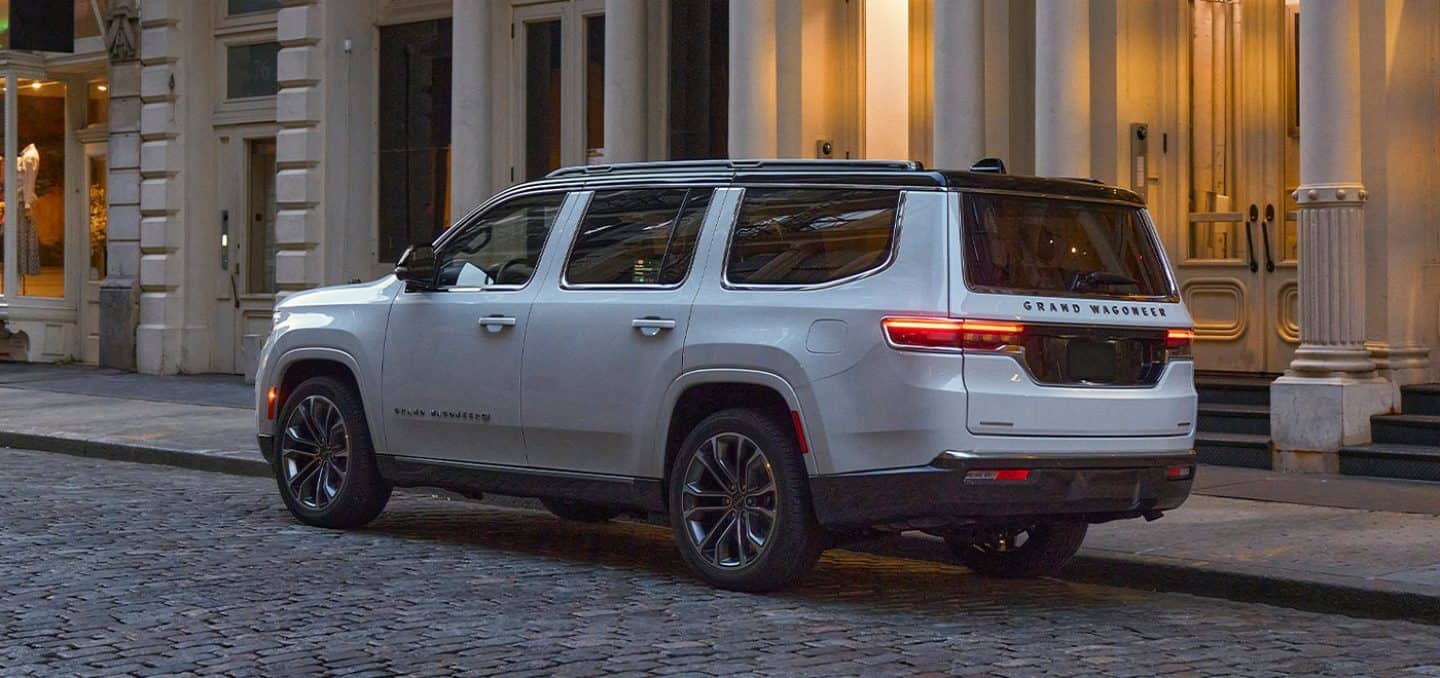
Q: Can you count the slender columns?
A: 6